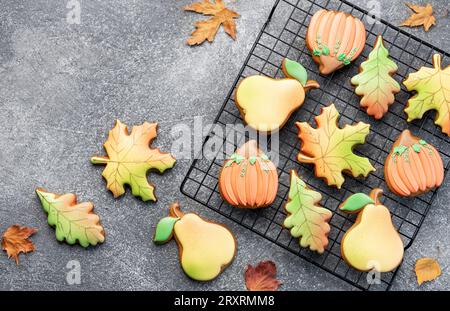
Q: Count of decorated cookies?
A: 12